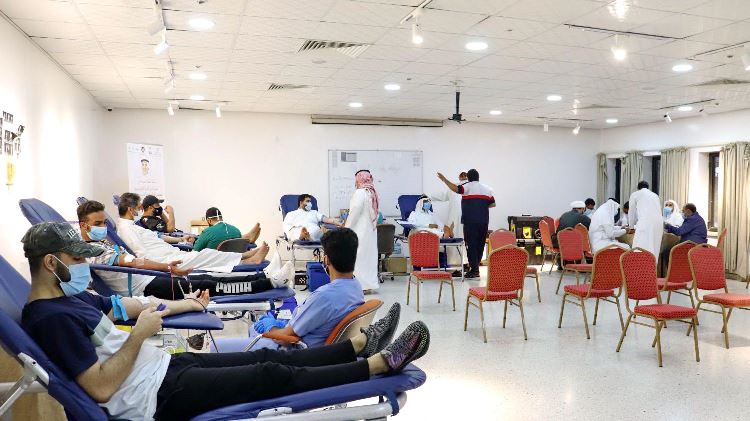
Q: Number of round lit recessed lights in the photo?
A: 11